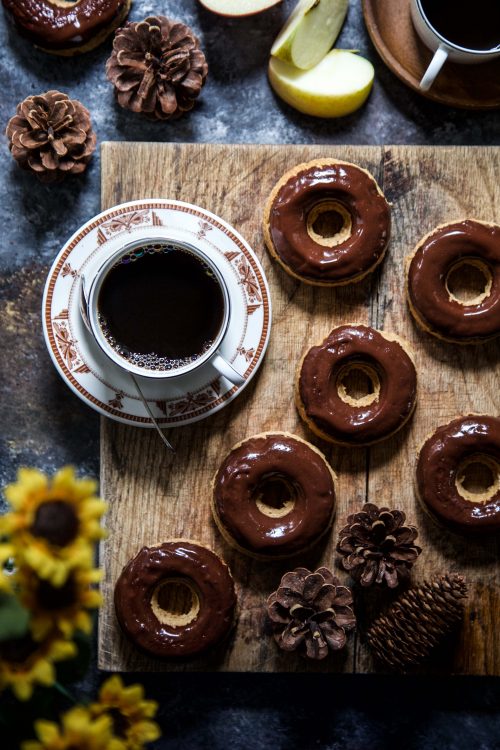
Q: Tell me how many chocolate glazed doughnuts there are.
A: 7